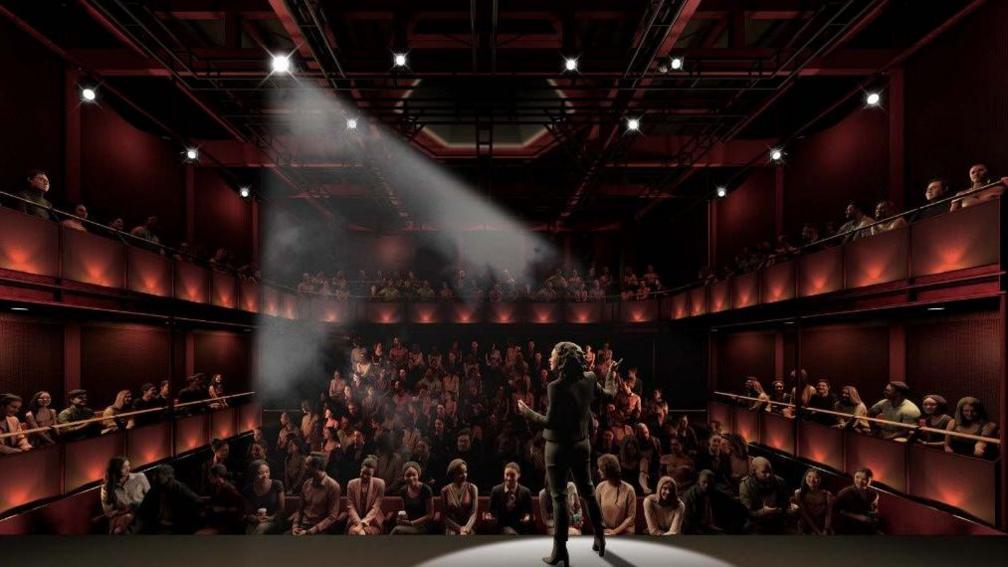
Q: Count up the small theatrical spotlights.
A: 12